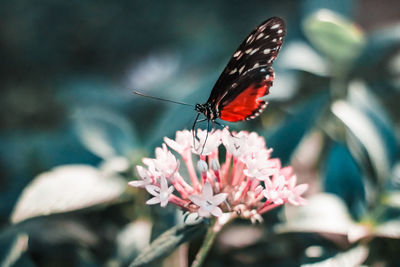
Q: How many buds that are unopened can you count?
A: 2